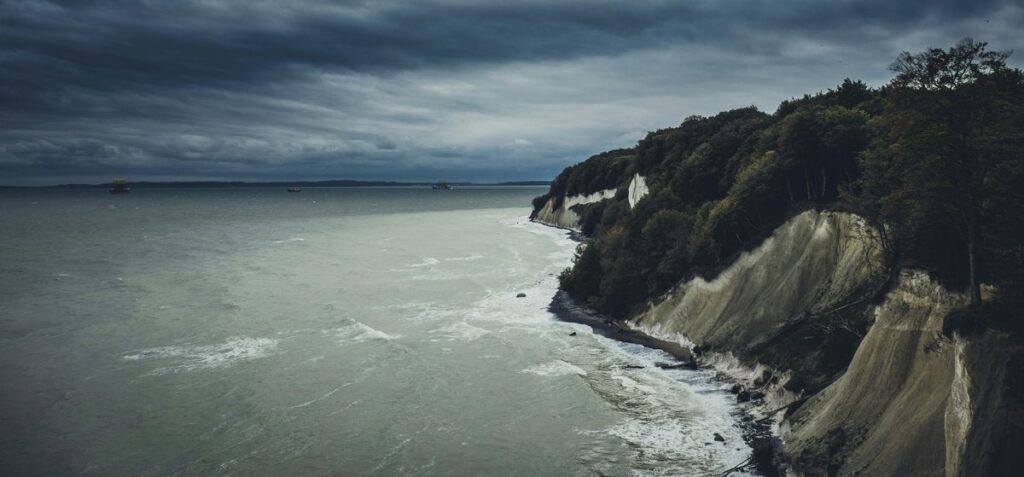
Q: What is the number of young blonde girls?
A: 0